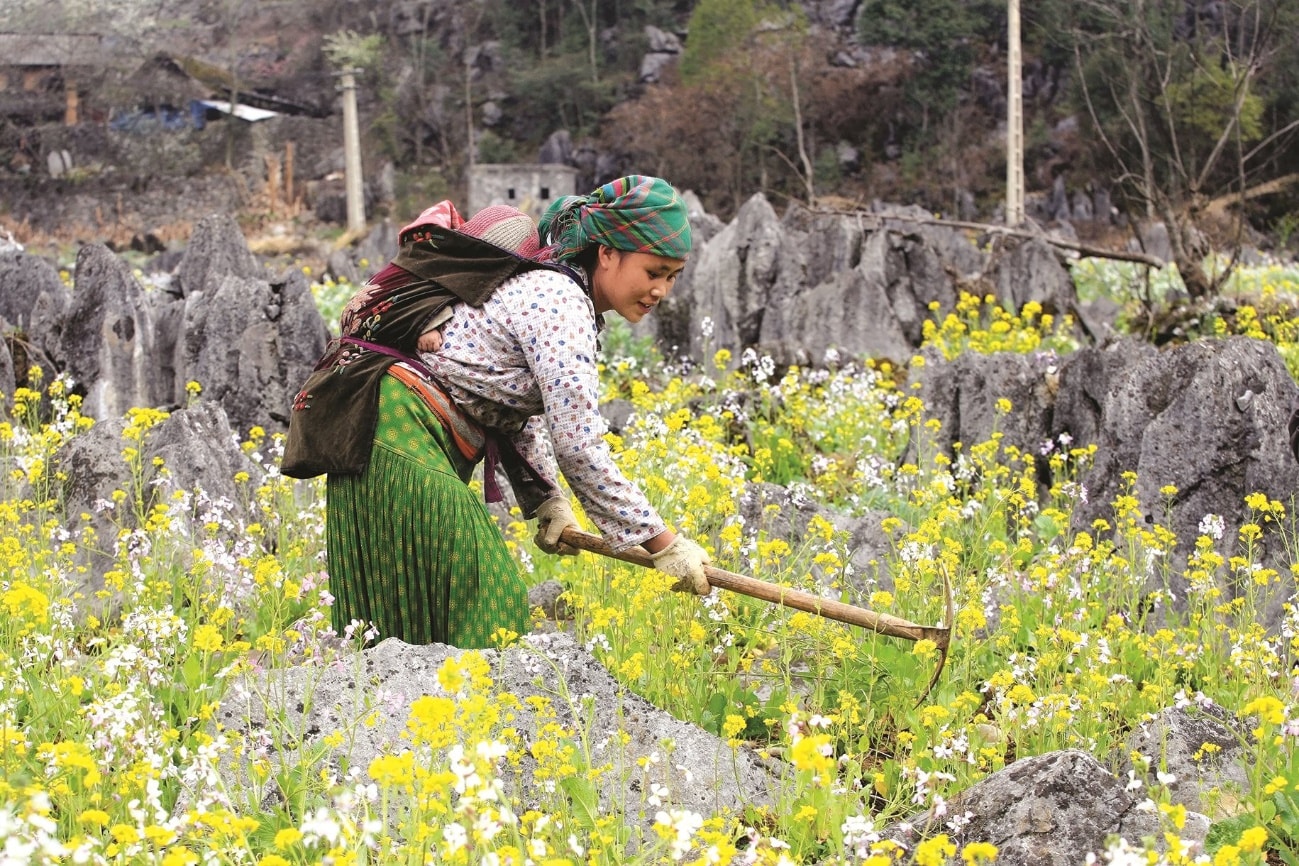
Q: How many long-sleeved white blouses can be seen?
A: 1